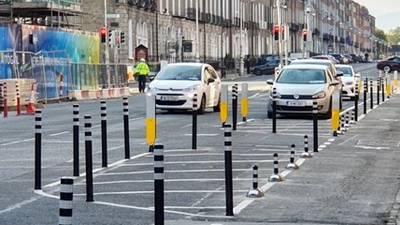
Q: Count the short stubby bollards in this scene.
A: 8